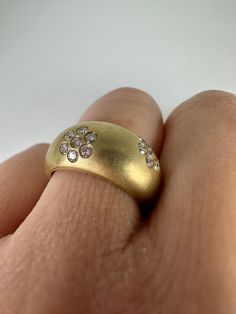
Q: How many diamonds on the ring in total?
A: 12